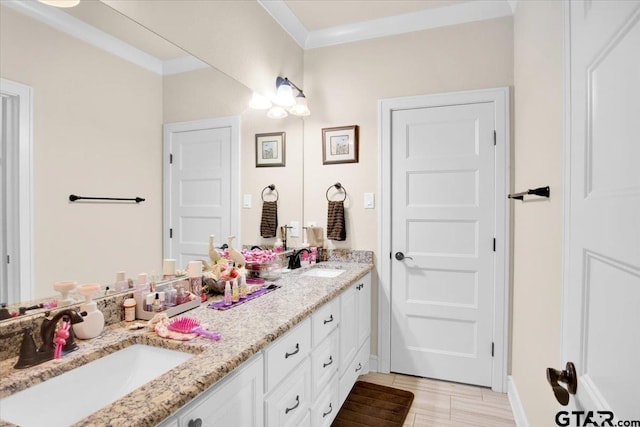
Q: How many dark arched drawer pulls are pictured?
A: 6